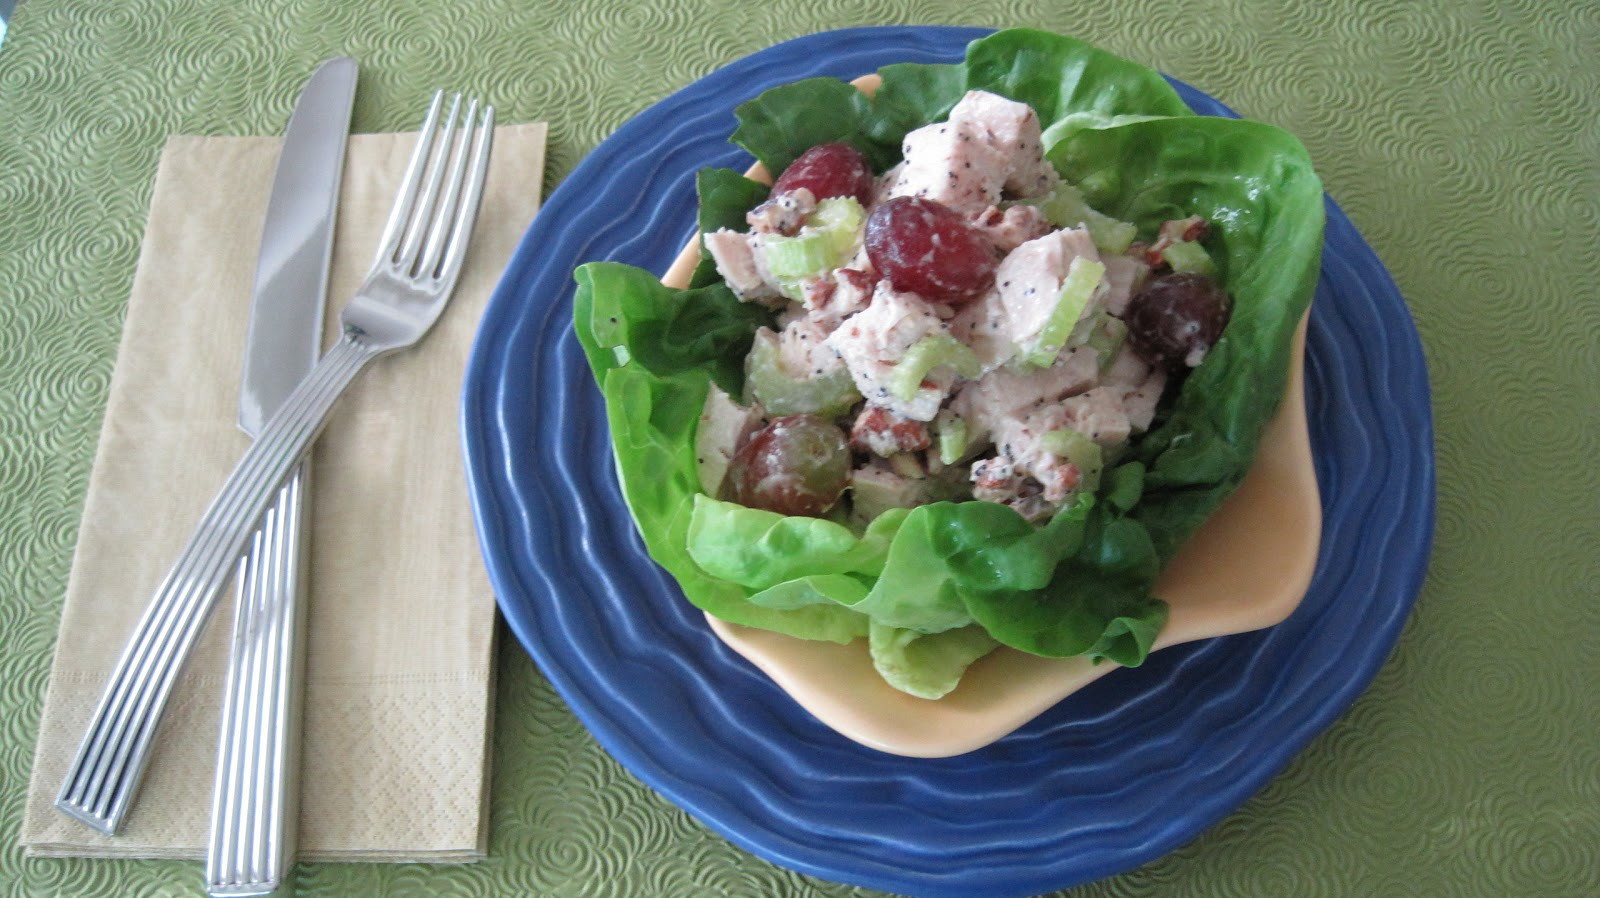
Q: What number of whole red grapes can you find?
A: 4